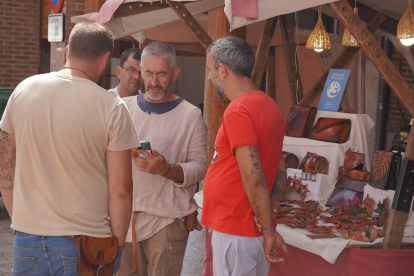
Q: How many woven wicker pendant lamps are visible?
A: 3